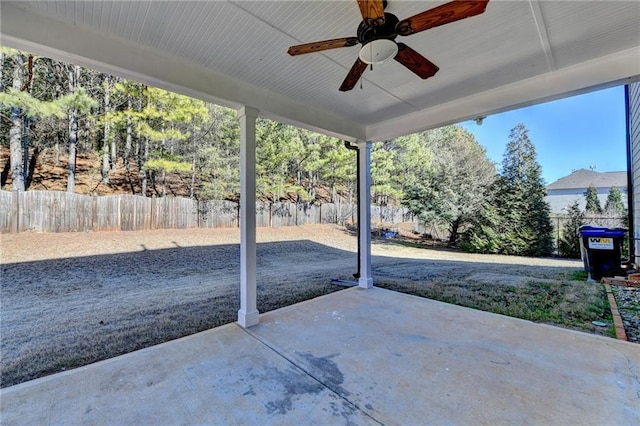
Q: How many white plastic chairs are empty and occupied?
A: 0